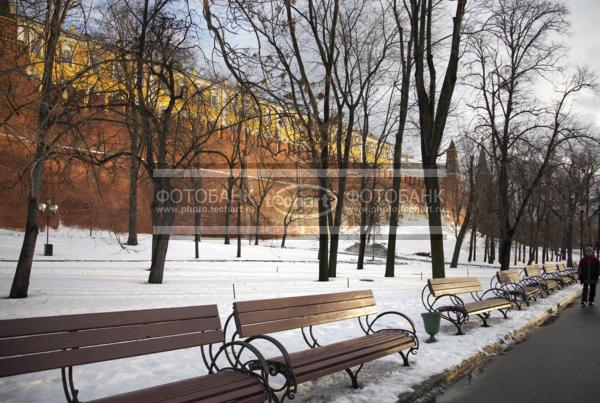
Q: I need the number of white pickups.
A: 0